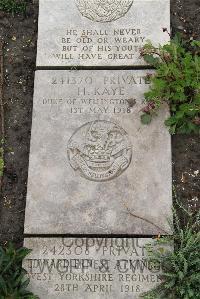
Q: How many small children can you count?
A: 0